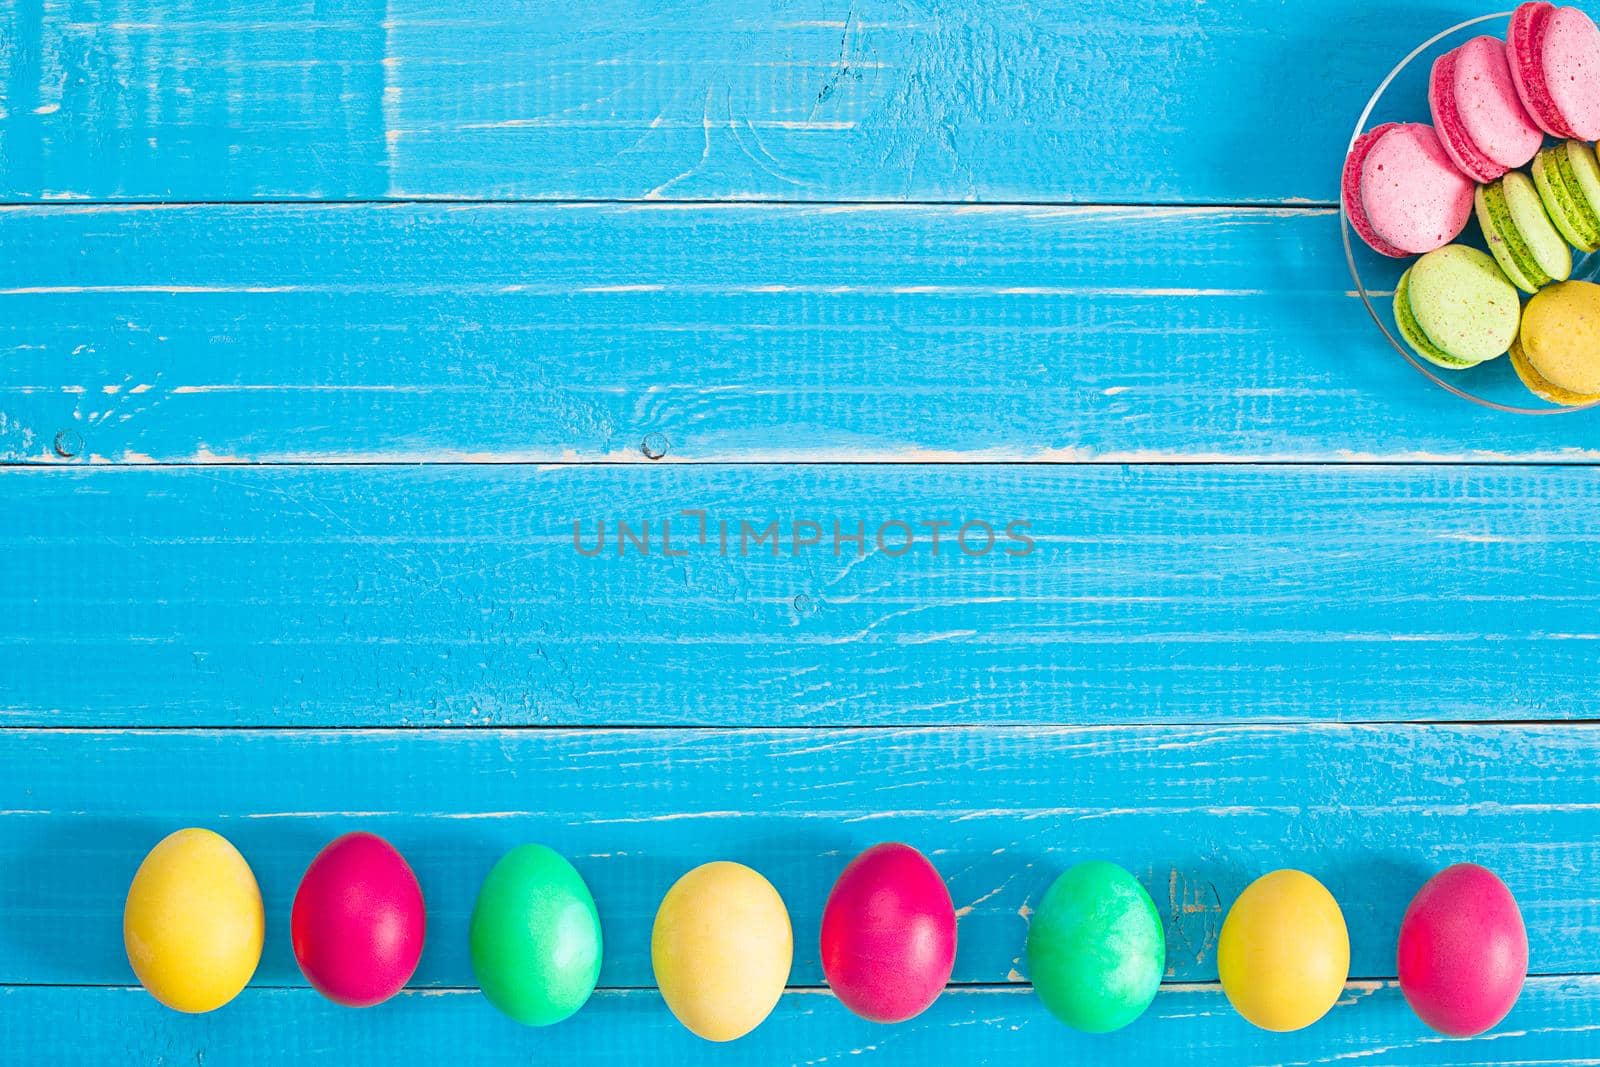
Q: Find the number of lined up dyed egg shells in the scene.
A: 8